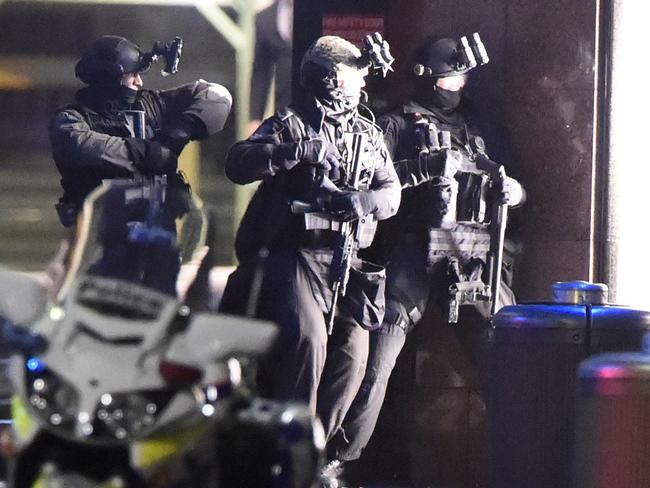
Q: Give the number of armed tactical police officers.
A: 3